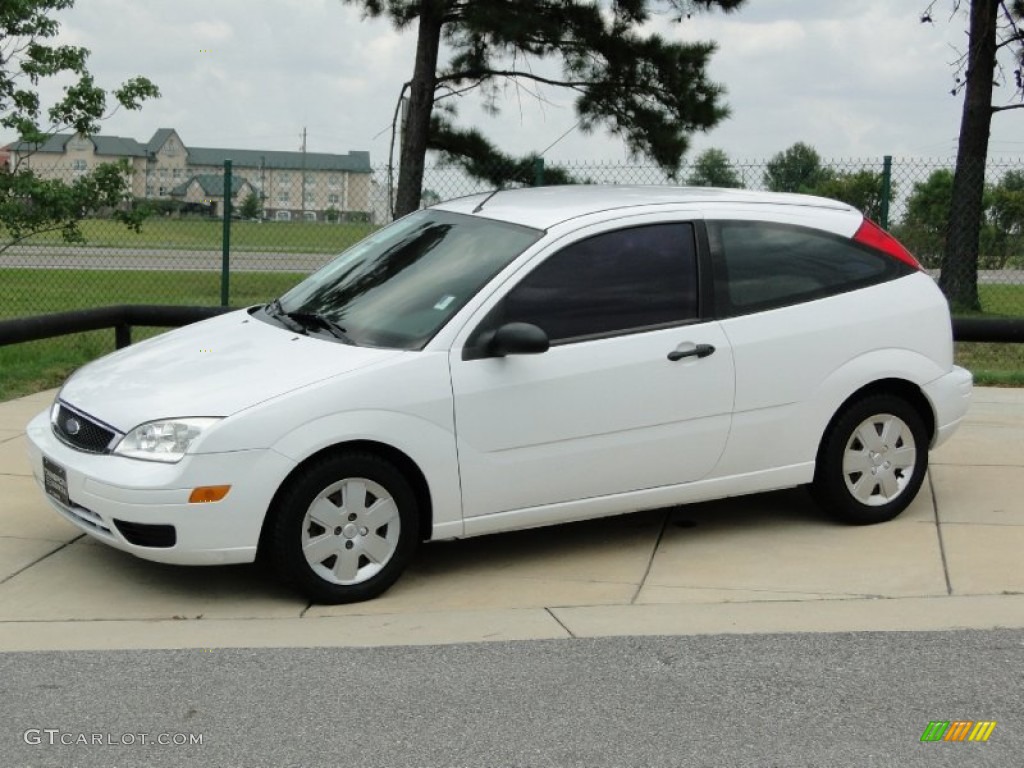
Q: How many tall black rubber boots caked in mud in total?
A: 0